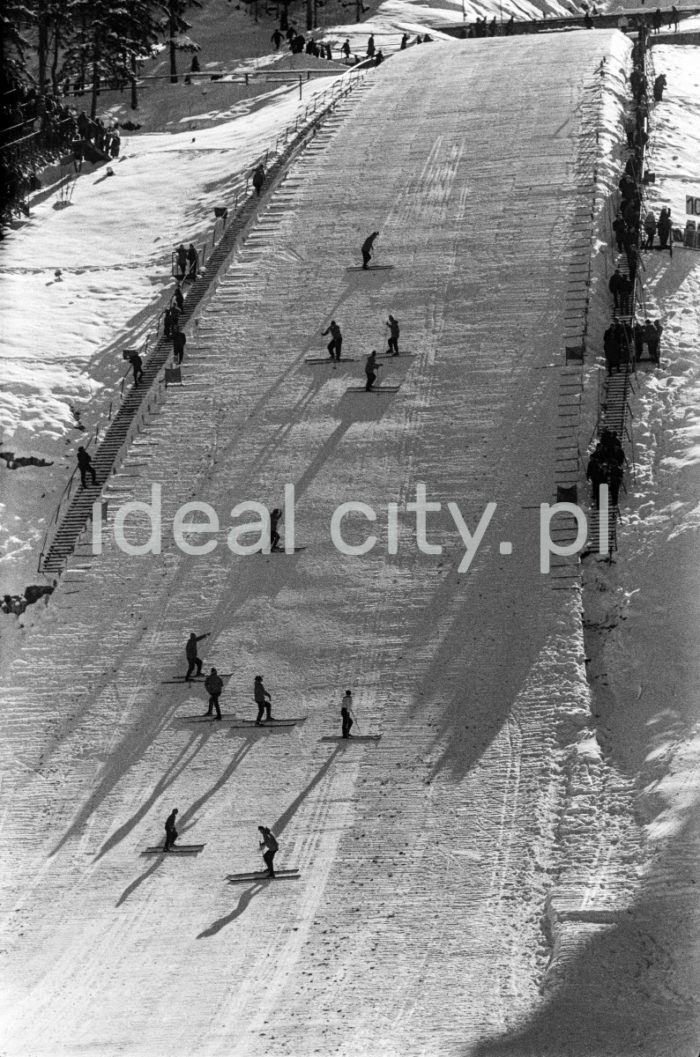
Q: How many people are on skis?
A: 11